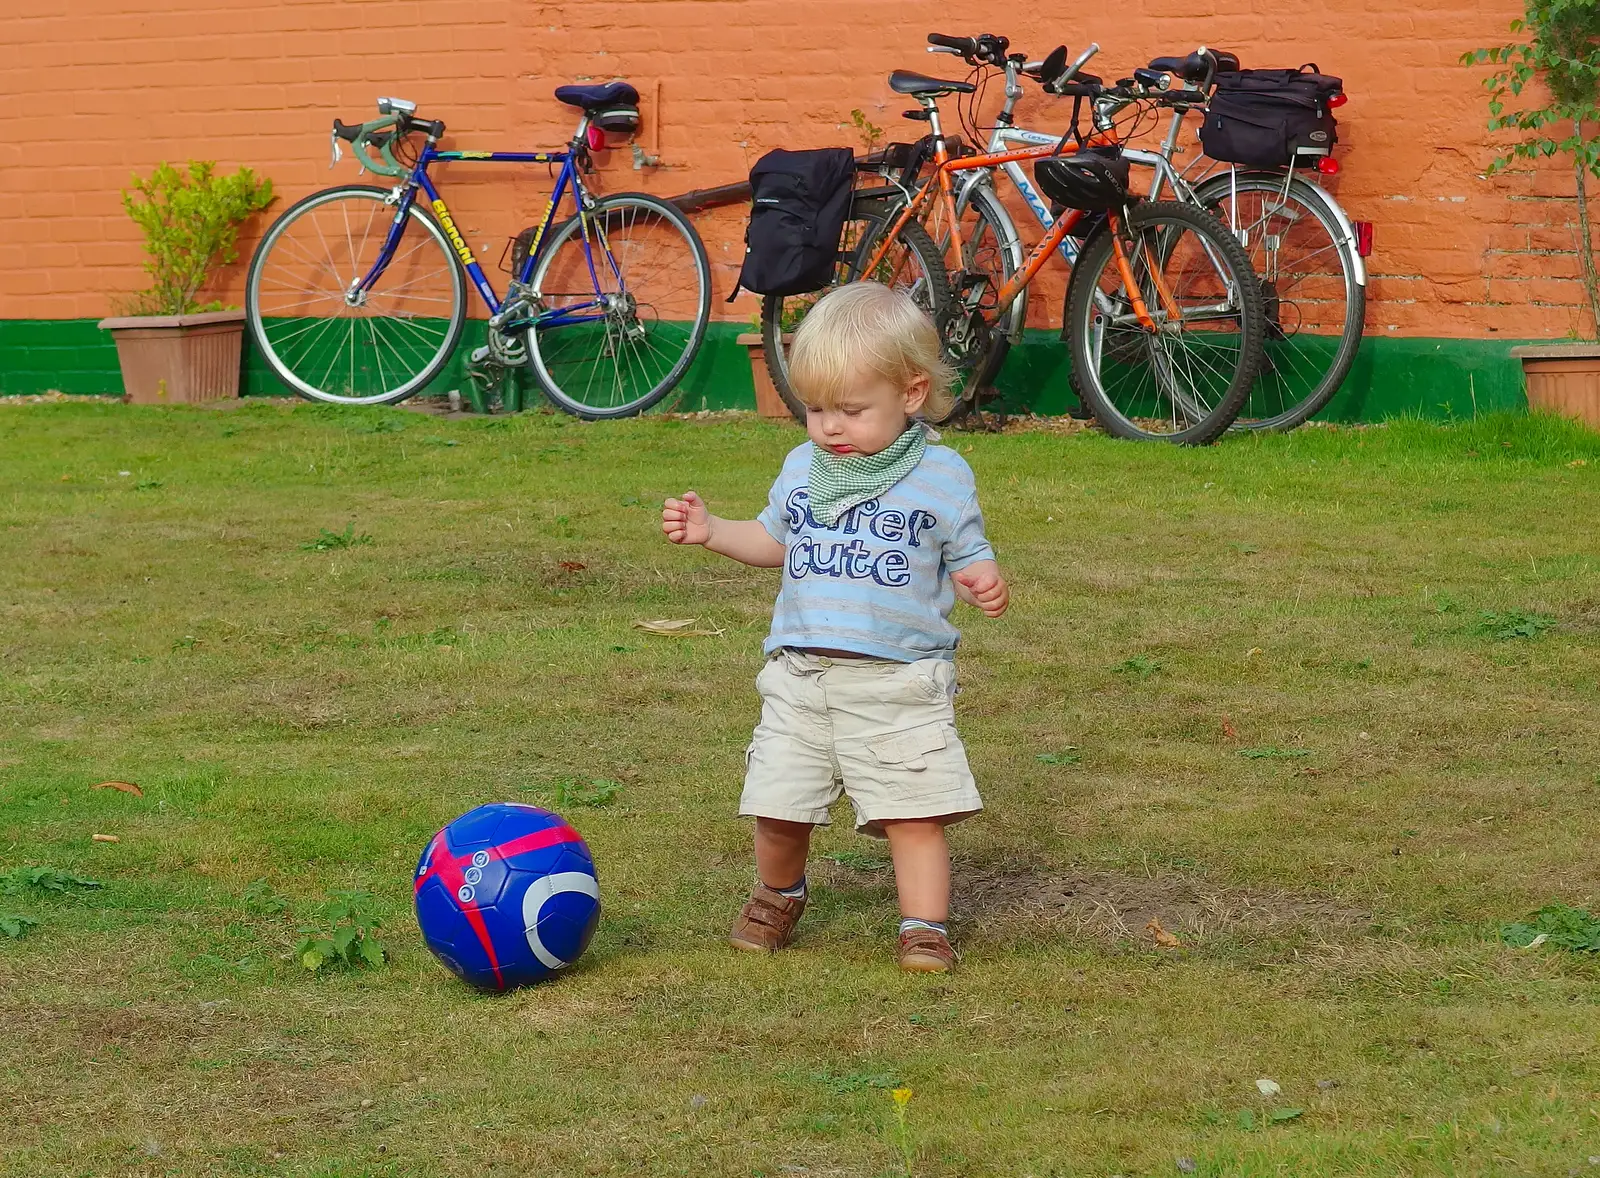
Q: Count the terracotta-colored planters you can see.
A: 3